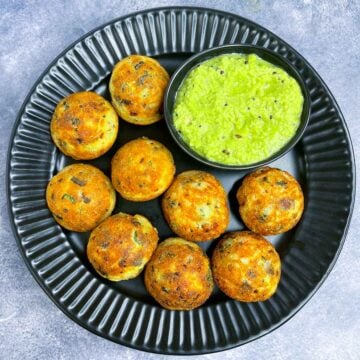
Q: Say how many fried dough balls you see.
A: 9